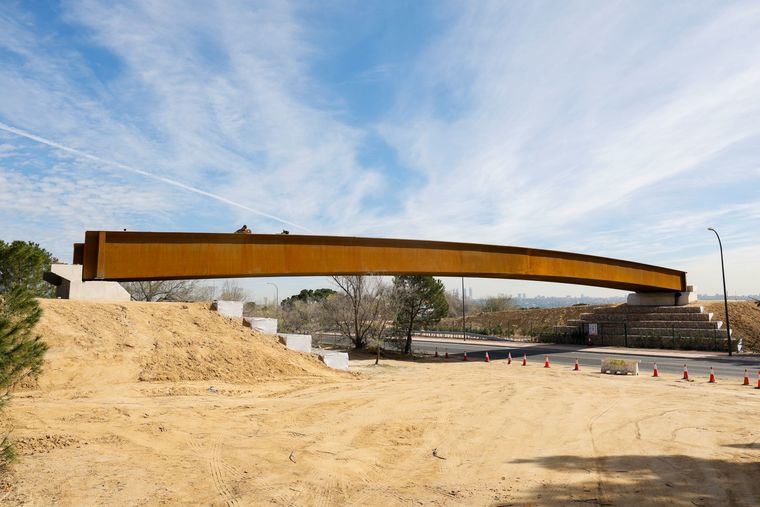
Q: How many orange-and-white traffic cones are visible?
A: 13